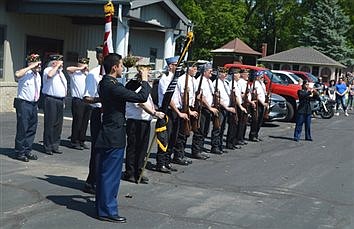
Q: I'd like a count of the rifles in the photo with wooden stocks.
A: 7